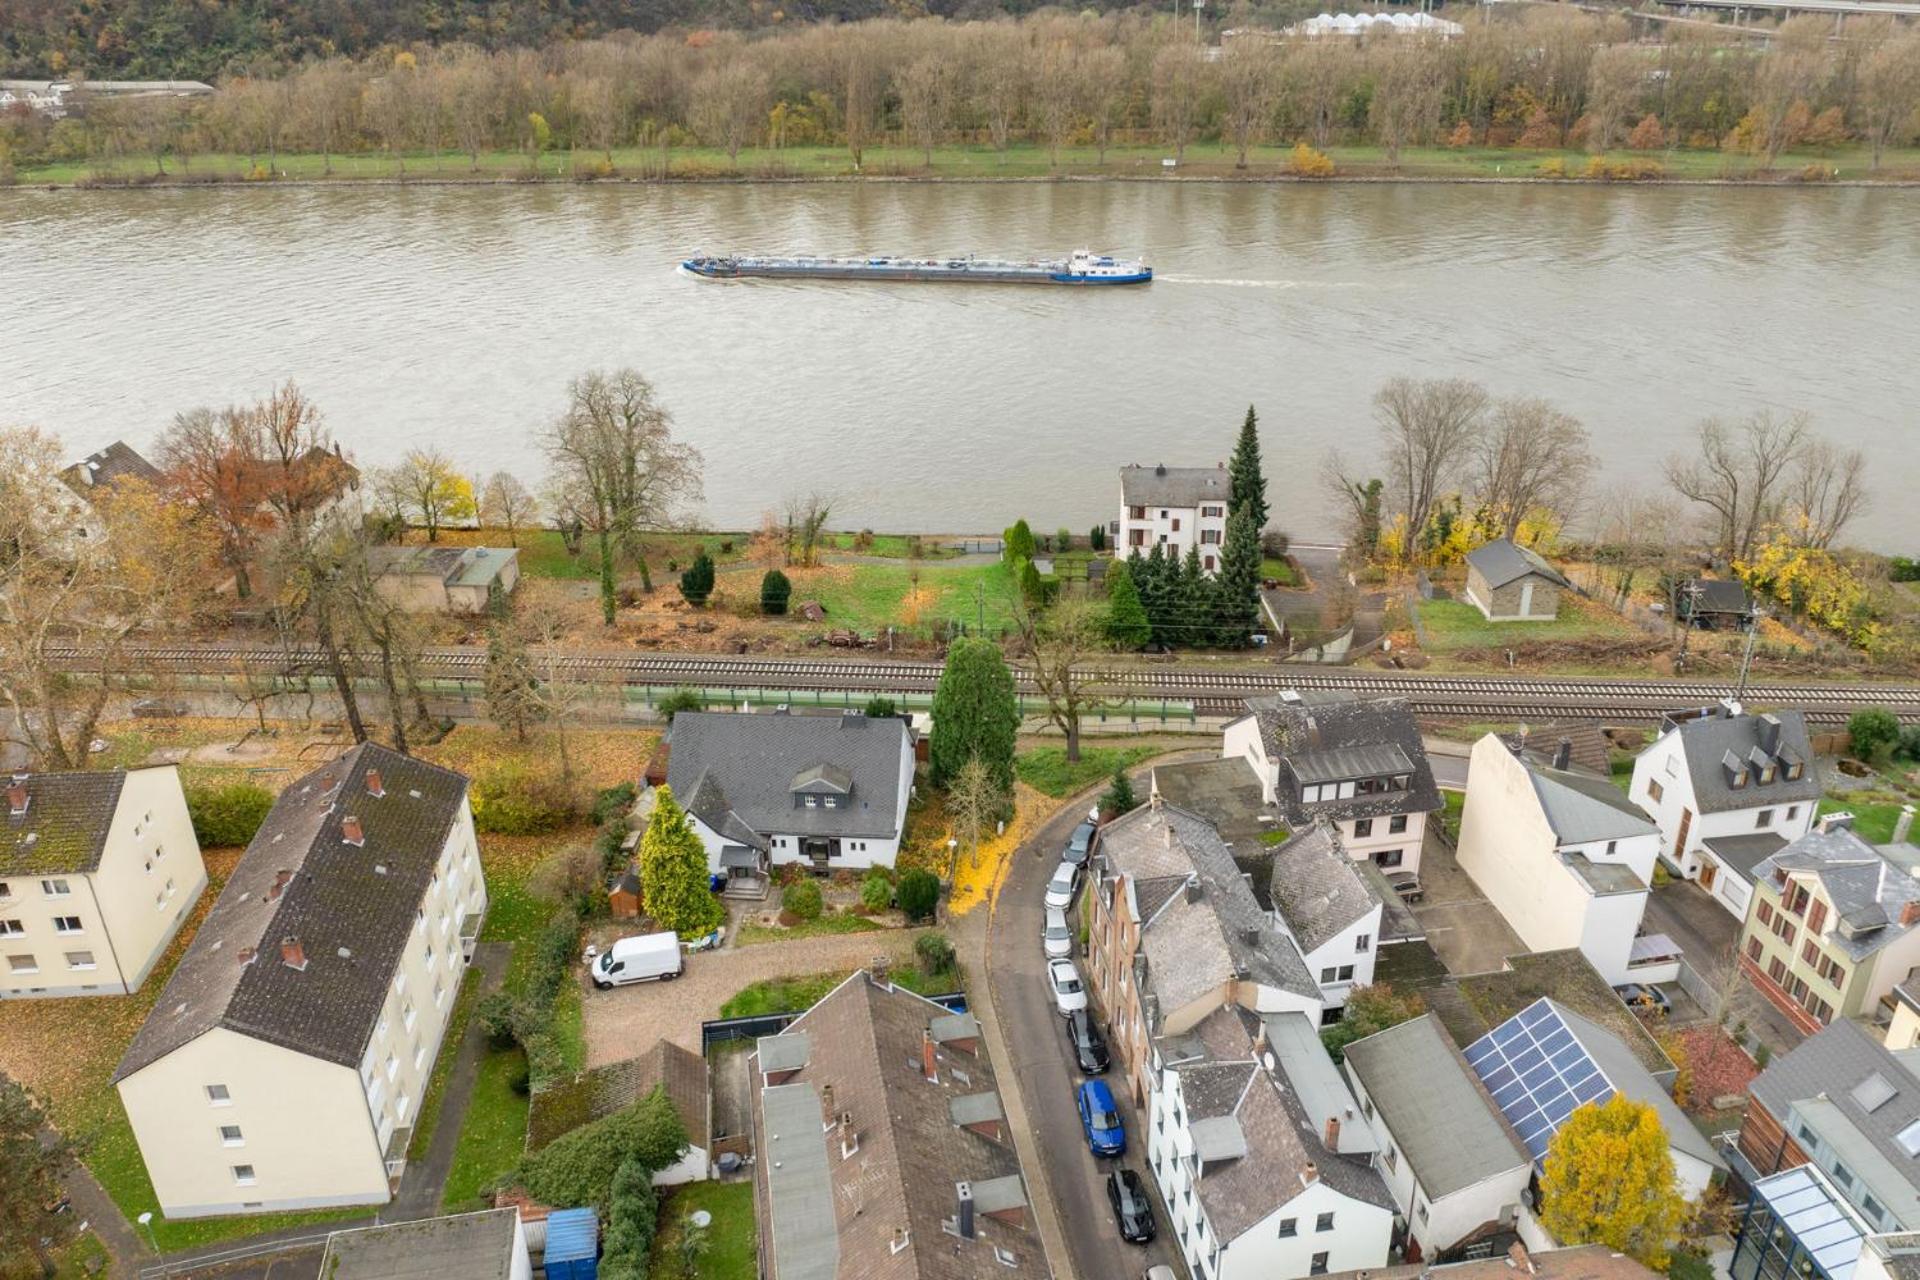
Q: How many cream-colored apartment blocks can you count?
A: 2